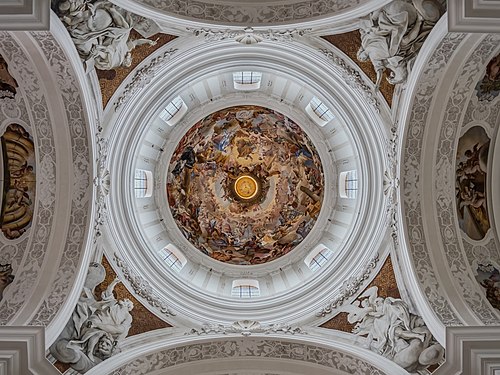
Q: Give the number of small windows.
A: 8